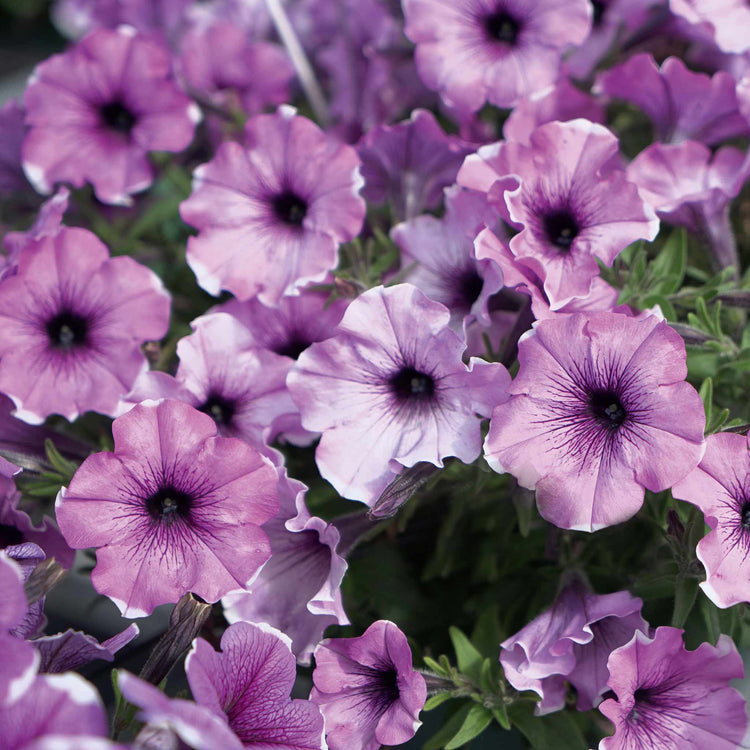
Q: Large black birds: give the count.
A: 0